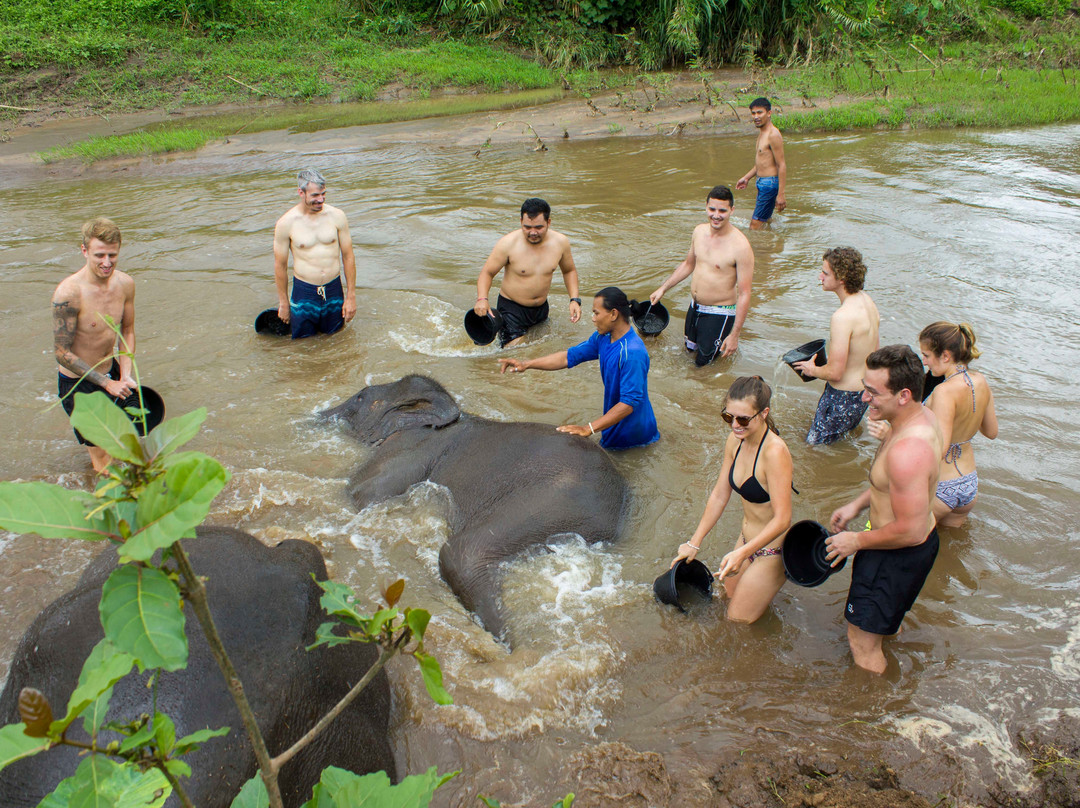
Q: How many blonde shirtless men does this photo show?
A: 1